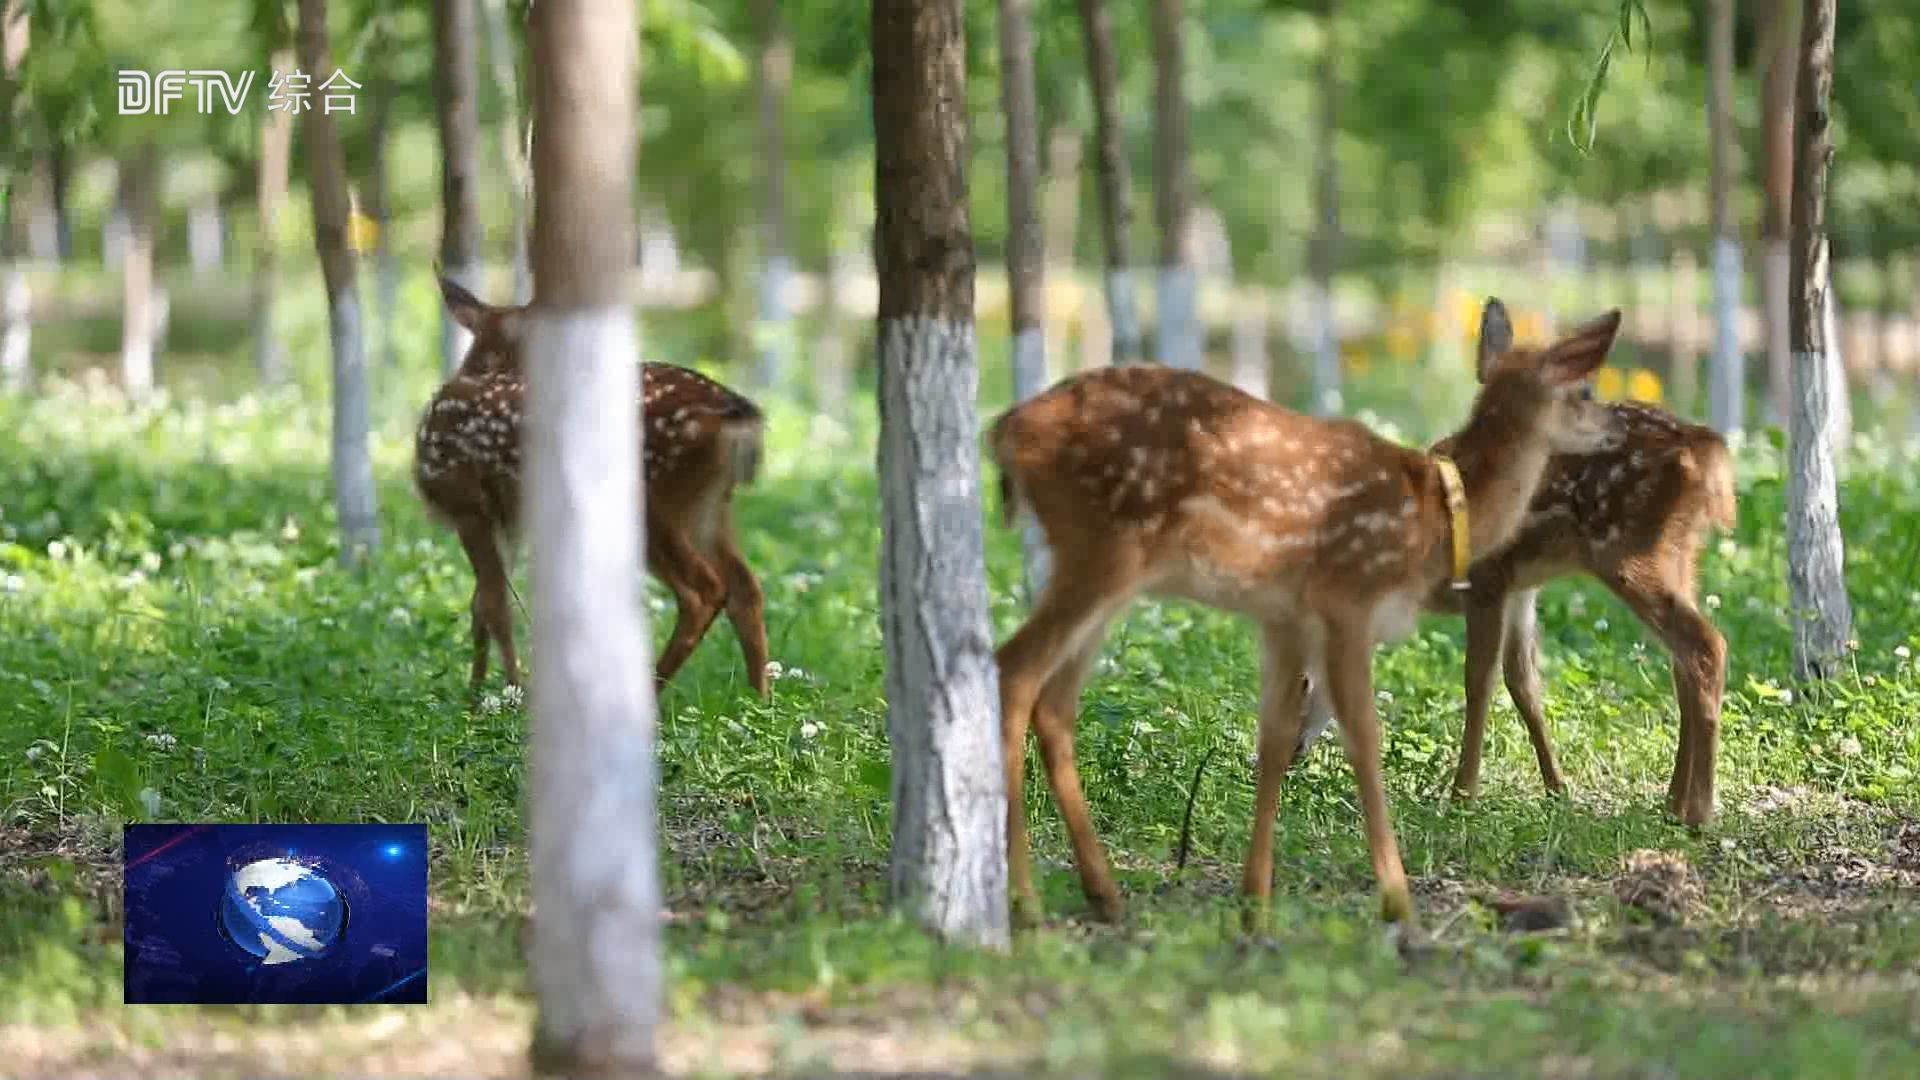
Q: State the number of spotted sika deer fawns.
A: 3